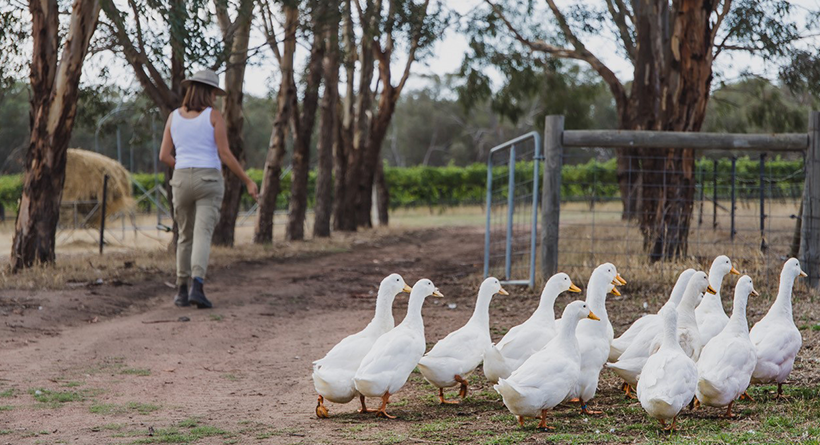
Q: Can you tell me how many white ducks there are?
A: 13